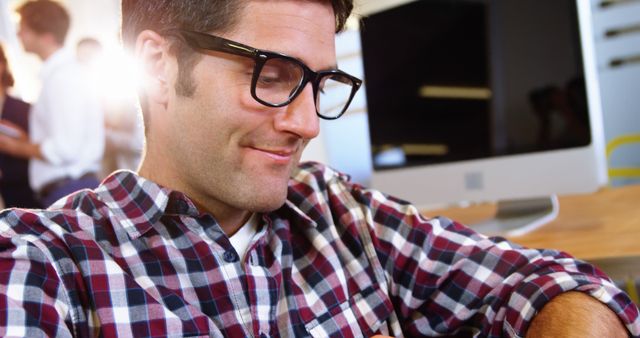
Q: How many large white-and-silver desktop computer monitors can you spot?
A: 1